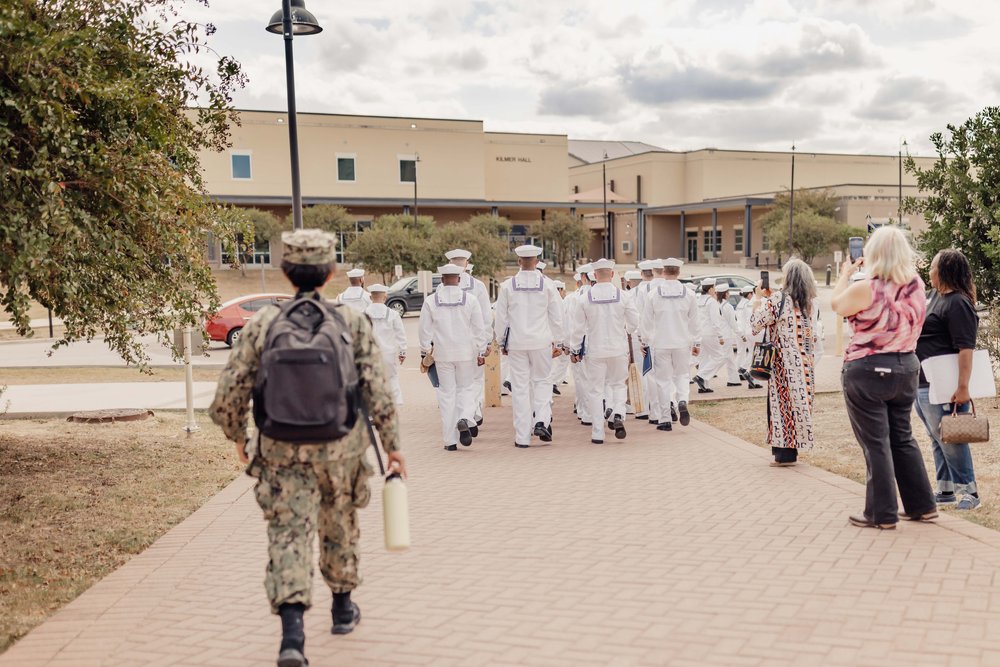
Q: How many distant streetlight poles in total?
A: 4